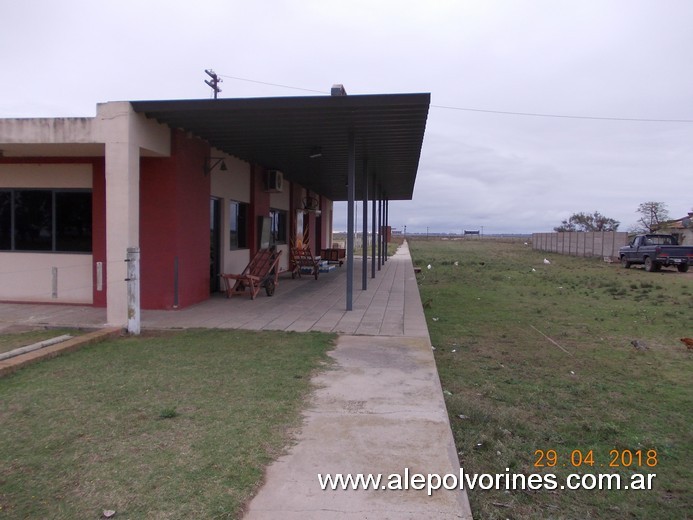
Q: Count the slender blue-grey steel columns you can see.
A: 6